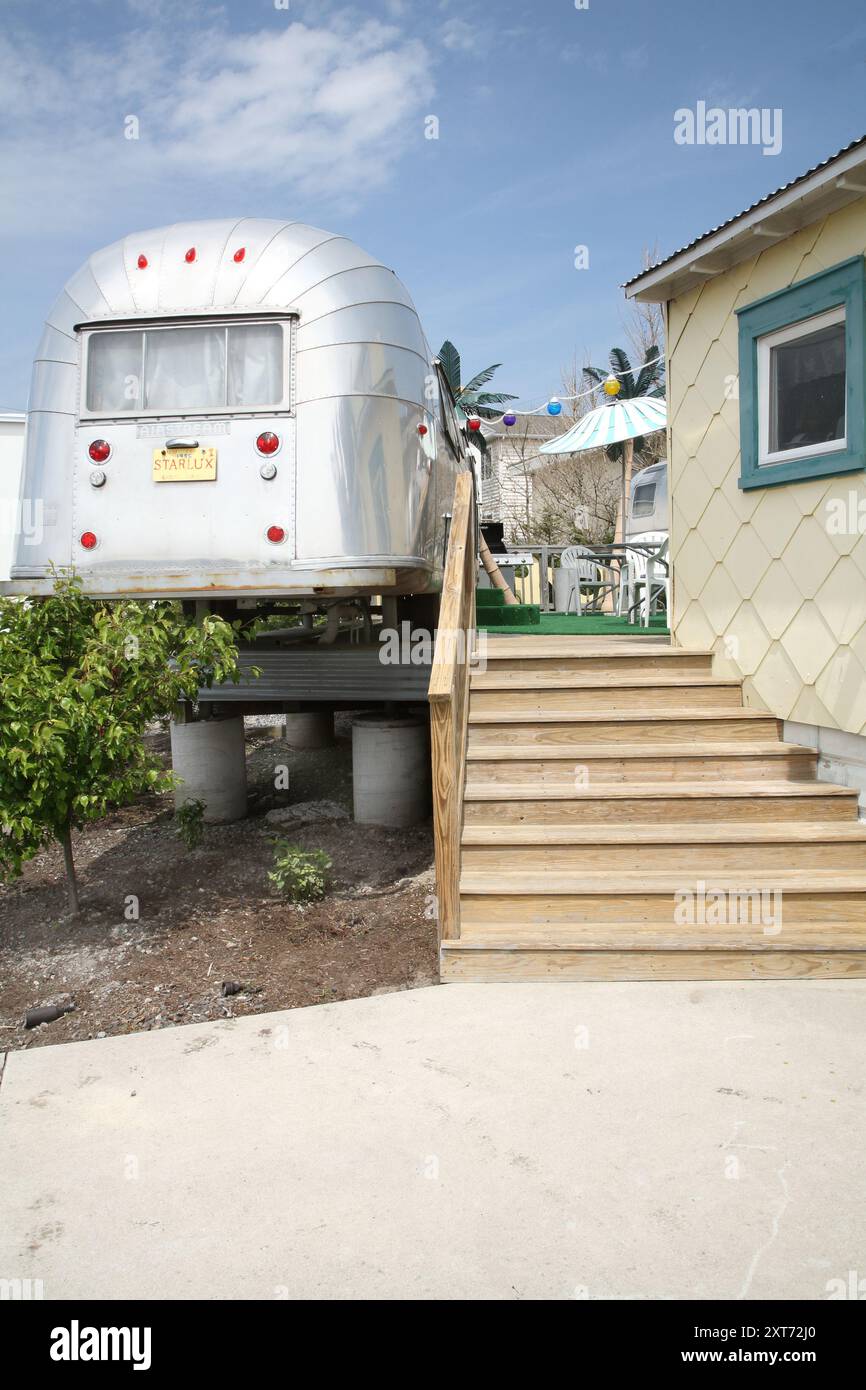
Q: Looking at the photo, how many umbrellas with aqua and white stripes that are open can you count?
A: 1